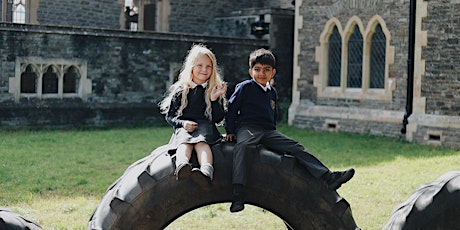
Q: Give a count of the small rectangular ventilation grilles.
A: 2